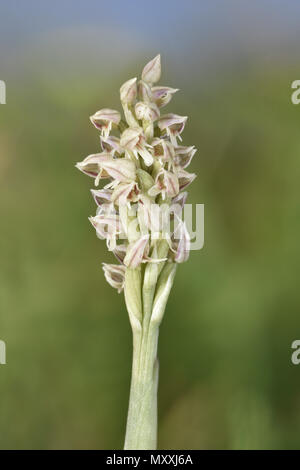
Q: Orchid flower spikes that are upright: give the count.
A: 1